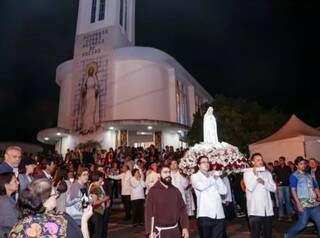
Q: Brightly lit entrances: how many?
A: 2